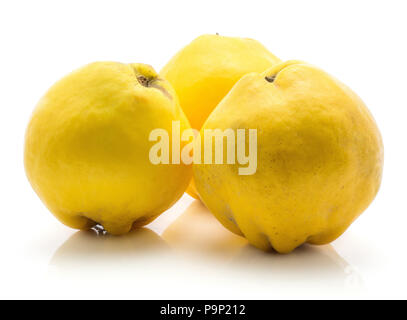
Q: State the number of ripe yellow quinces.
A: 3